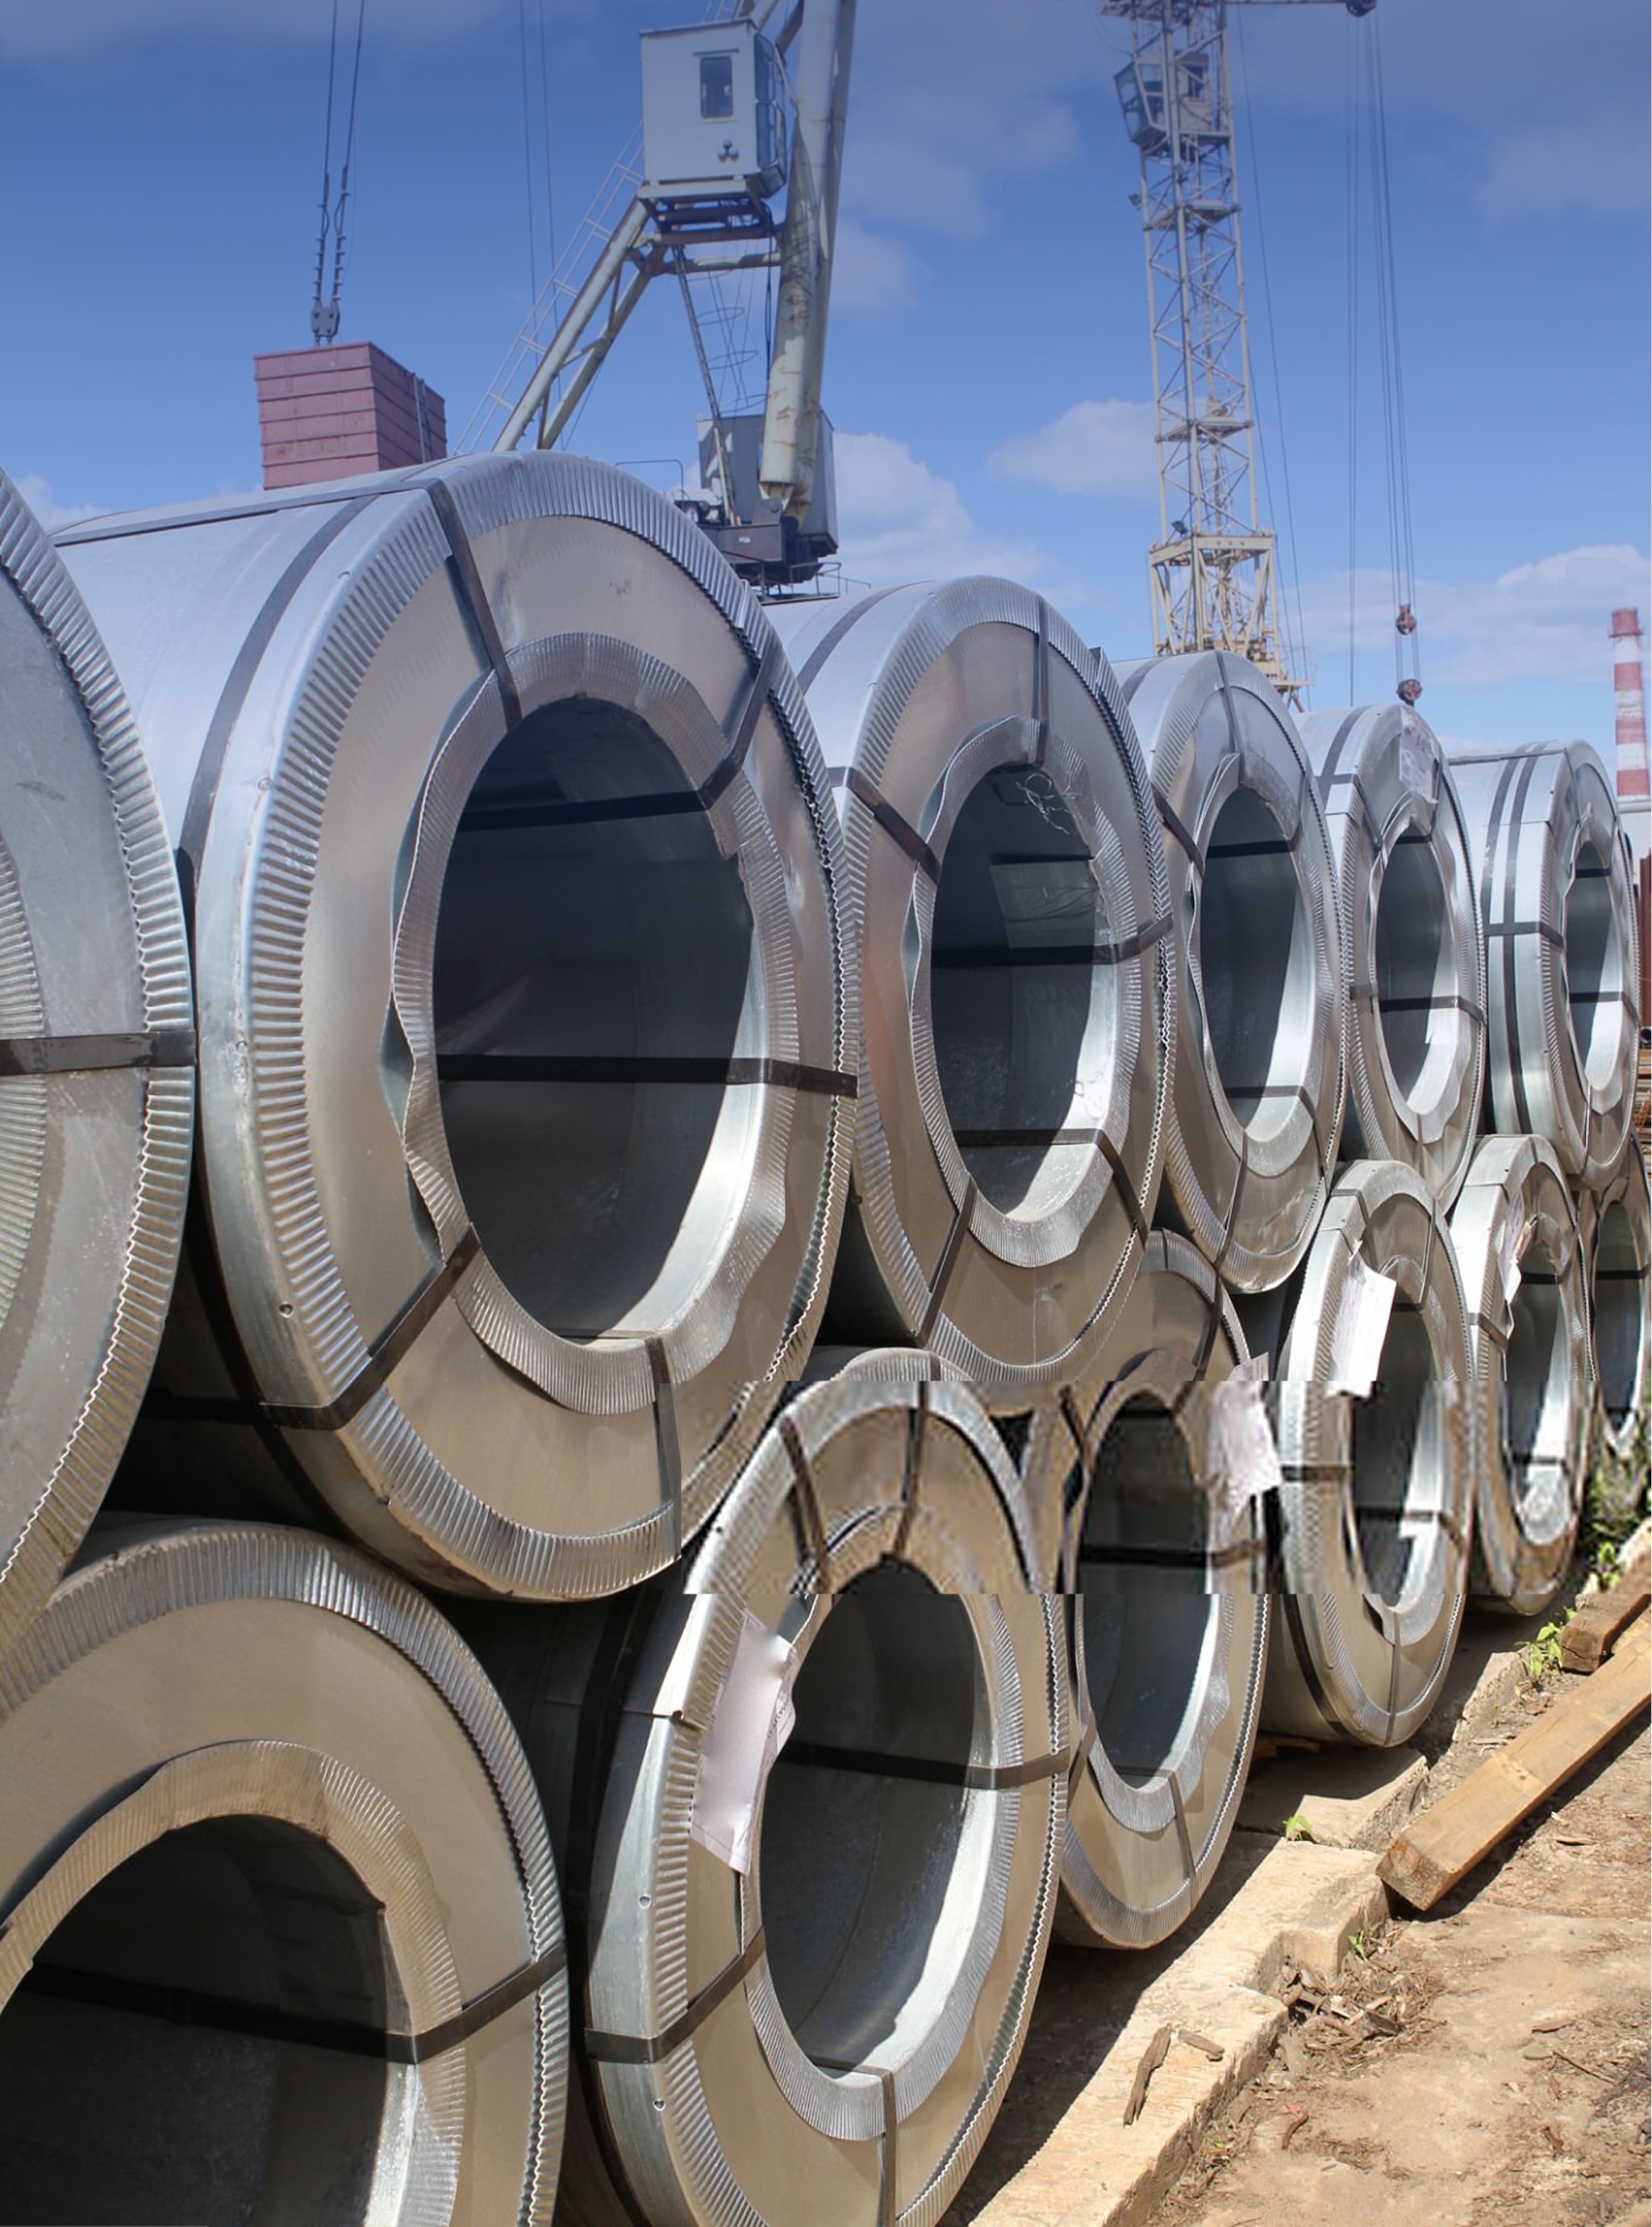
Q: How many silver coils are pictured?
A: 12